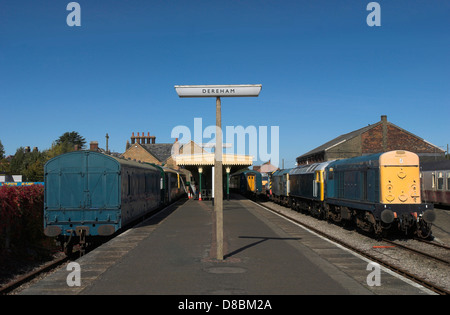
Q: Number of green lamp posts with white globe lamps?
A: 2